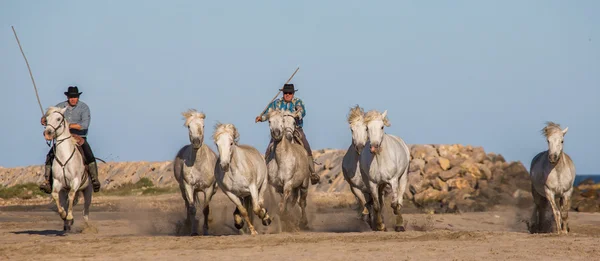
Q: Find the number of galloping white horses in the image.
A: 8